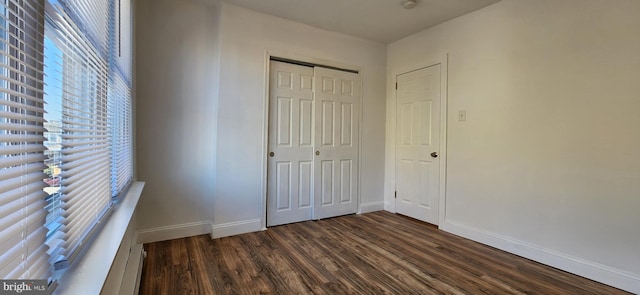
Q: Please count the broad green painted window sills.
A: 0